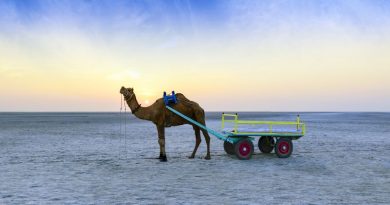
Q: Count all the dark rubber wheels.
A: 4